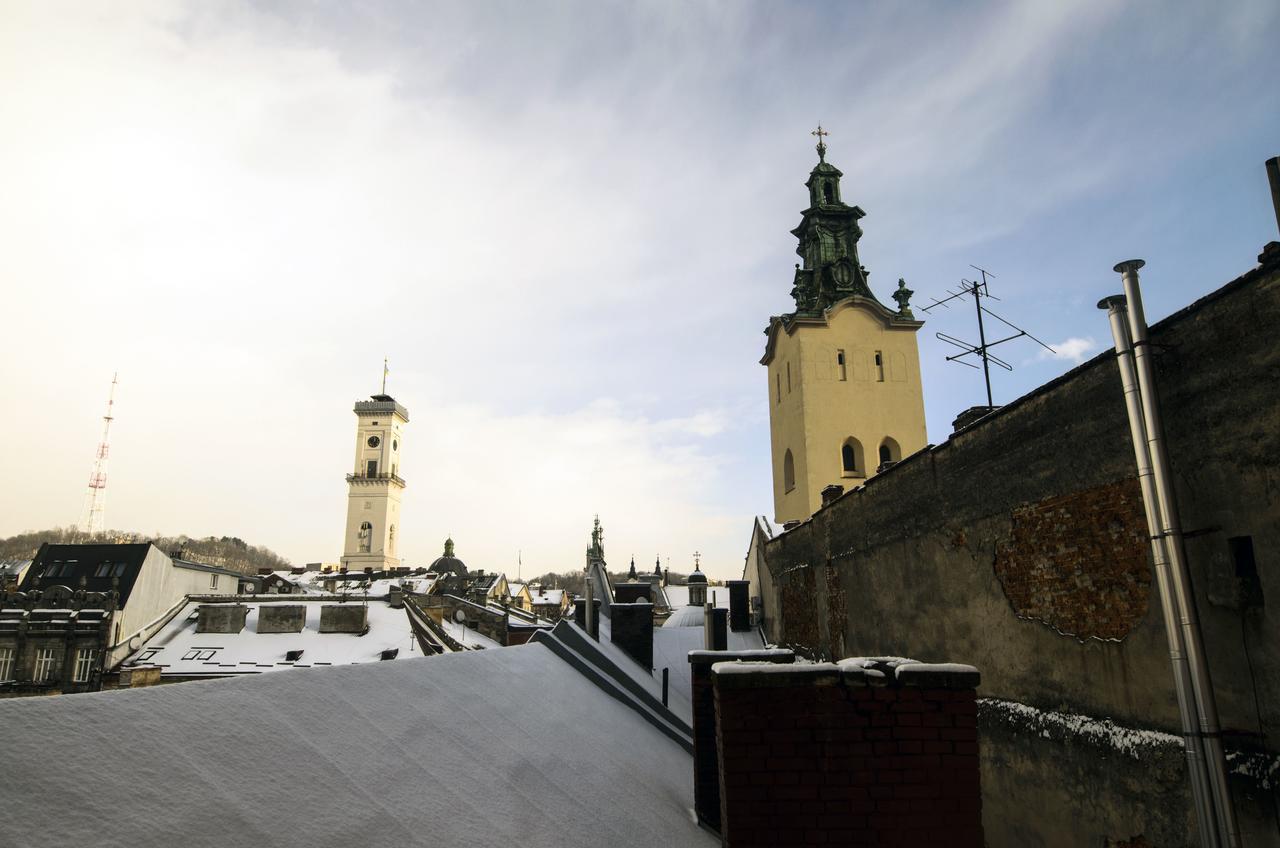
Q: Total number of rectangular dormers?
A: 3